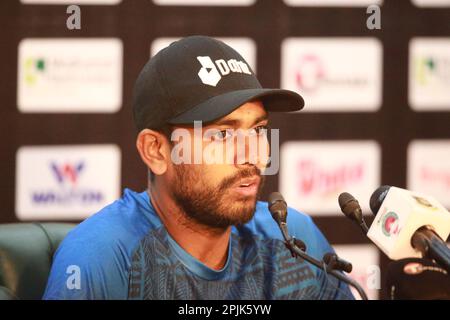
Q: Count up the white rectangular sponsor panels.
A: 12